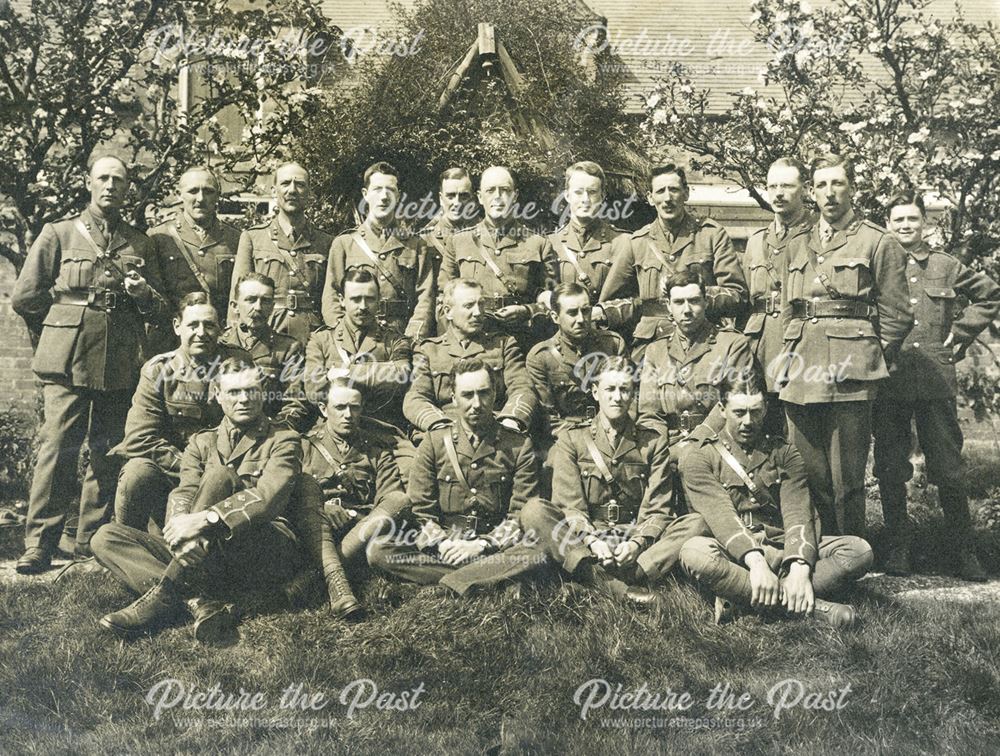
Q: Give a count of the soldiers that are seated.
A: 11